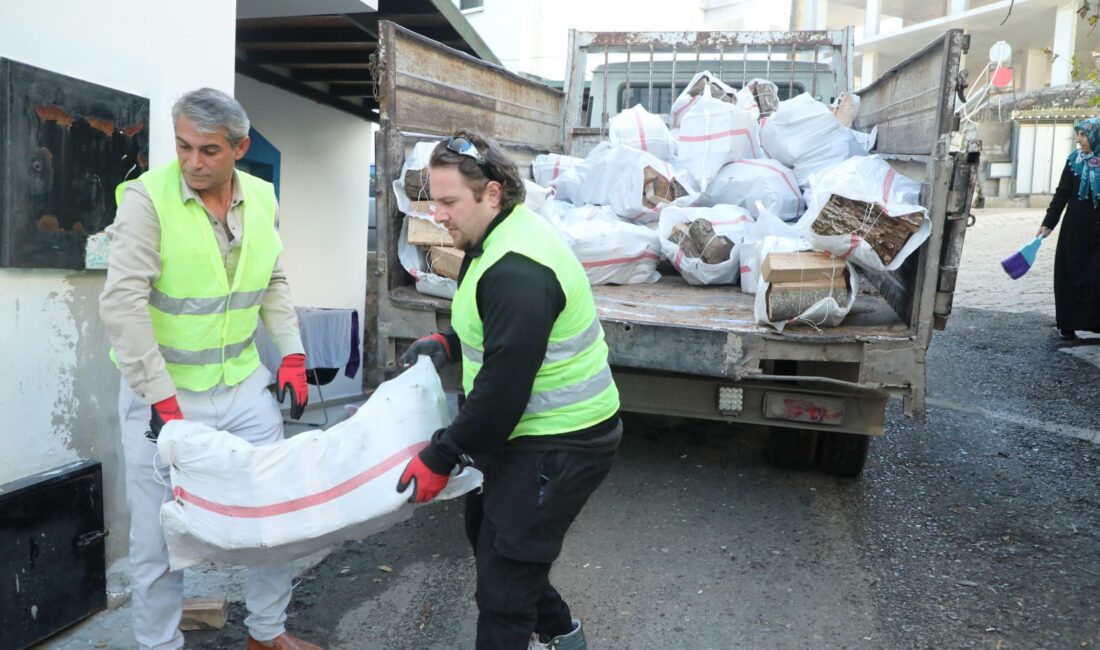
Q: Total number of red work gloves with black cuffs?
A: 4